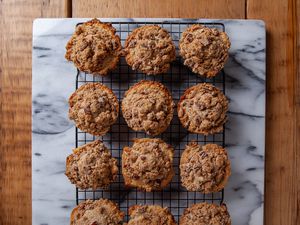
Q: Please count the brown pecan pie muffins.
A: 12